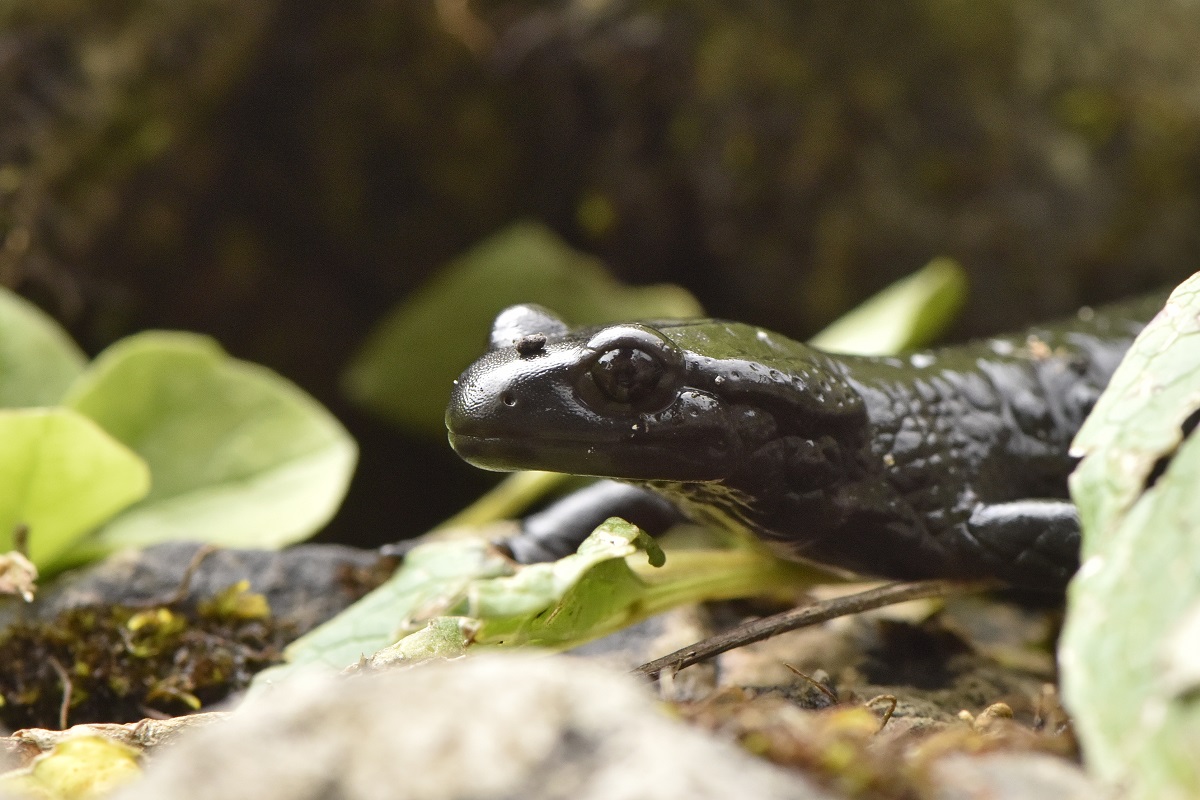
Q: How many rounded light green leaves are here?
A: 3